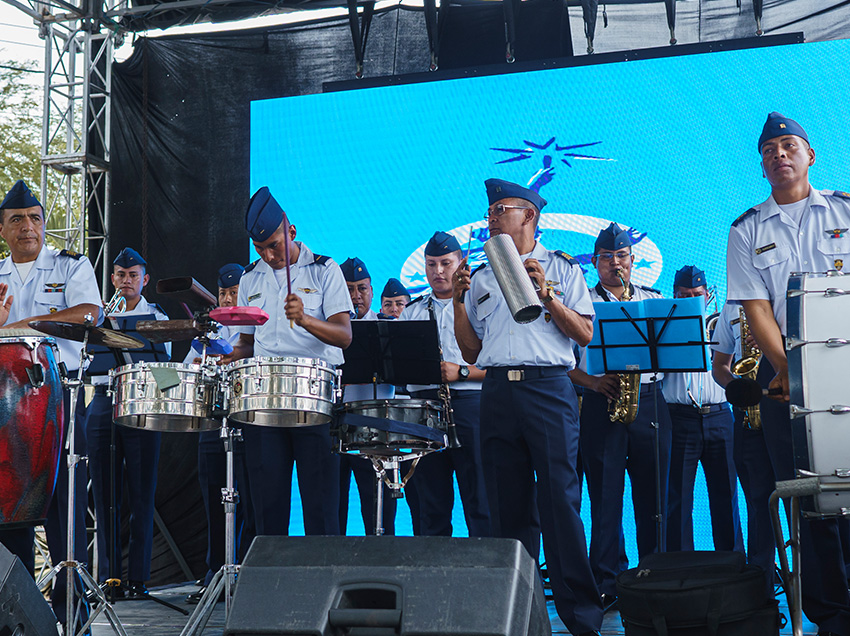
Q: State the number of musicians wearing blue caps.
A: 11